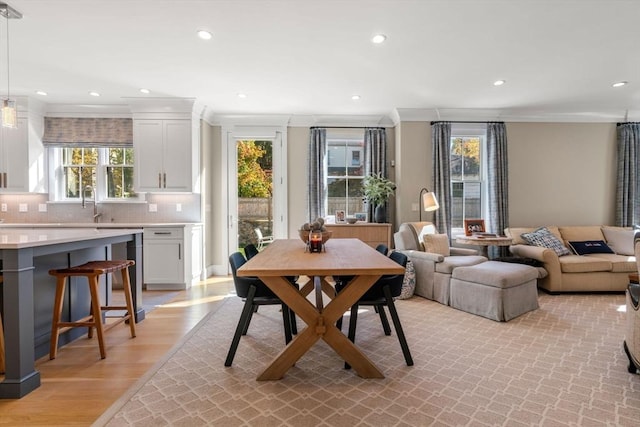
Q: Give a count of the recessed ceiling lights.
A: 9